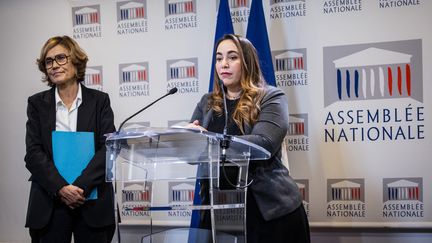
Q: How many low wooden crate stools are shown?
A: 0